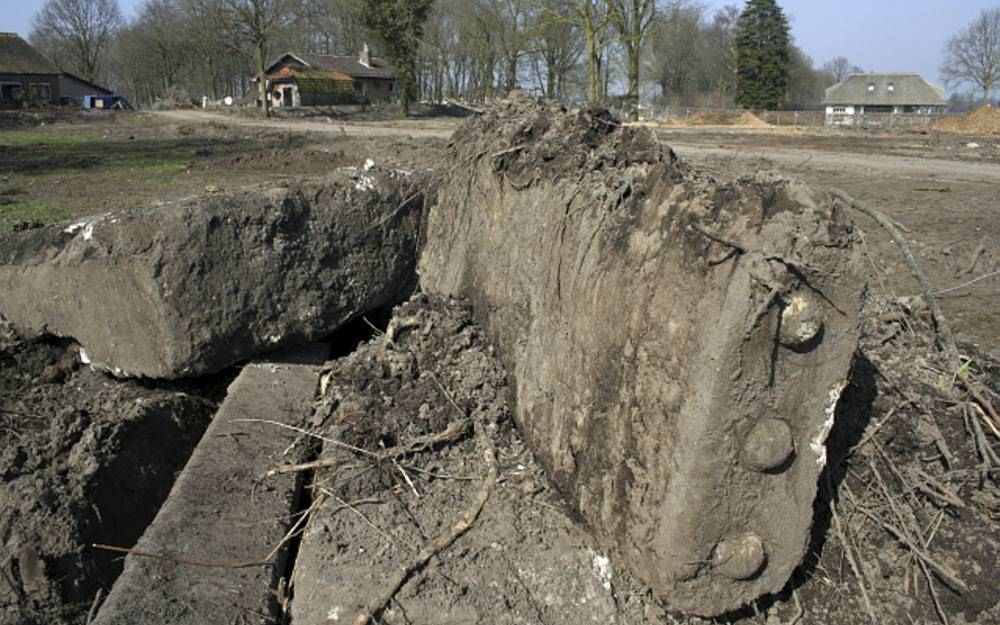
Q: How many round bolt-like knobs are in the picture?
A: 3